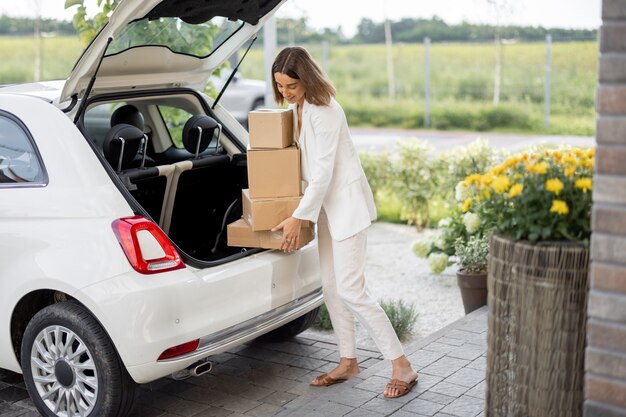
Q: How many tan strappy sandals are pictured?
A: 2